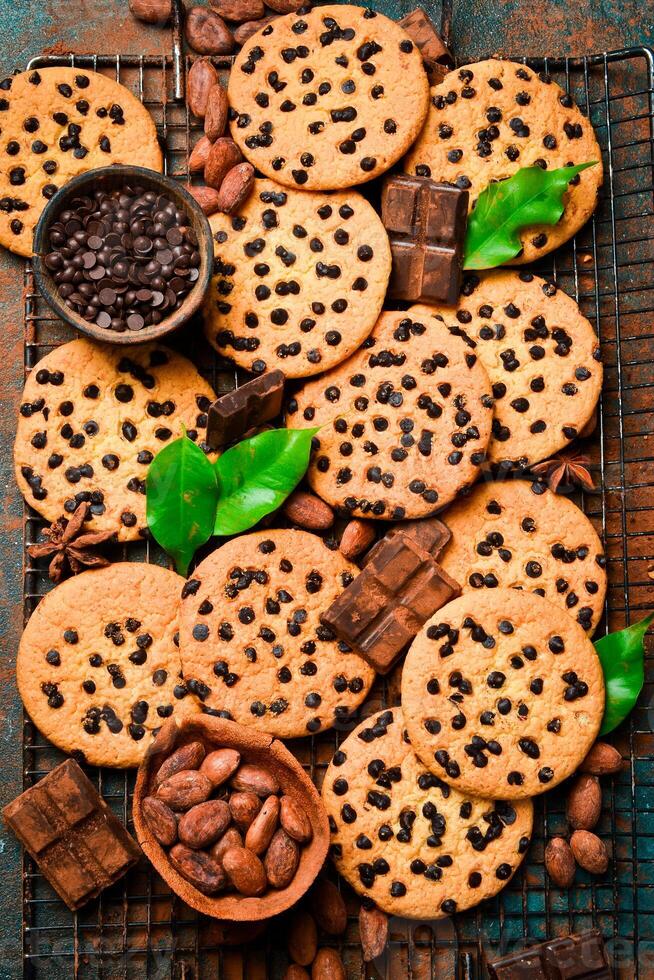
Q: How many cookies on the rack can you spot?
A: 12